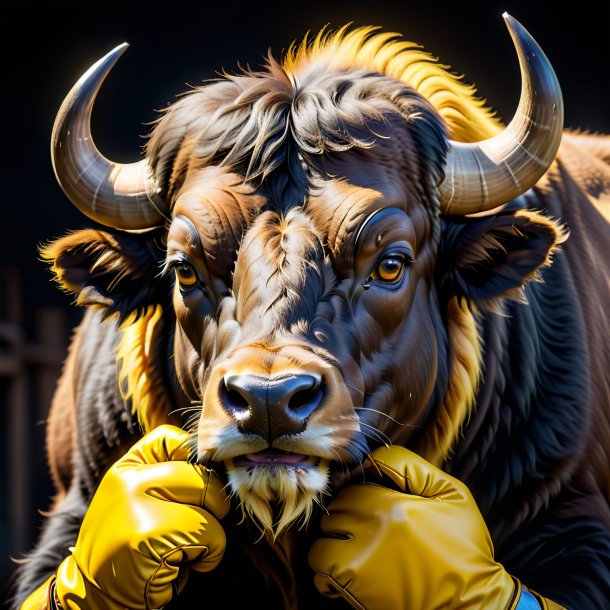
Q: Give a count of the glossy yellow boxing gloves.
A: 2